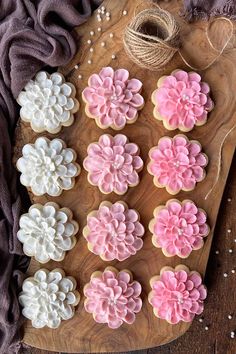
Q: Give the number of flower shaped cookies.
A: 12